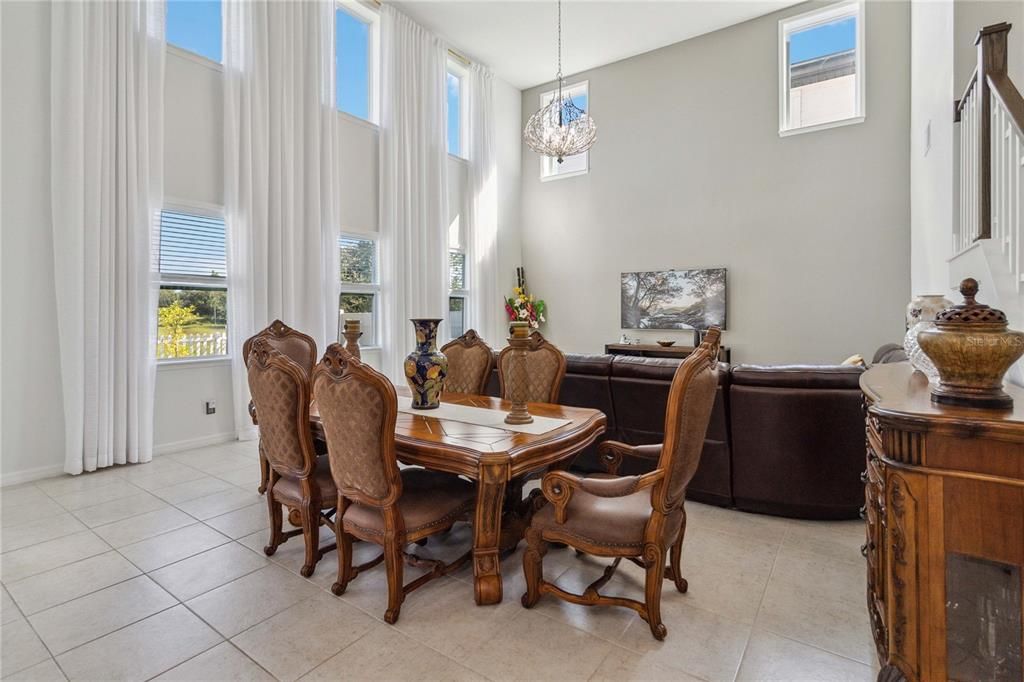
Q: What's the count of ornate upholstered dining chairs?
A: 6